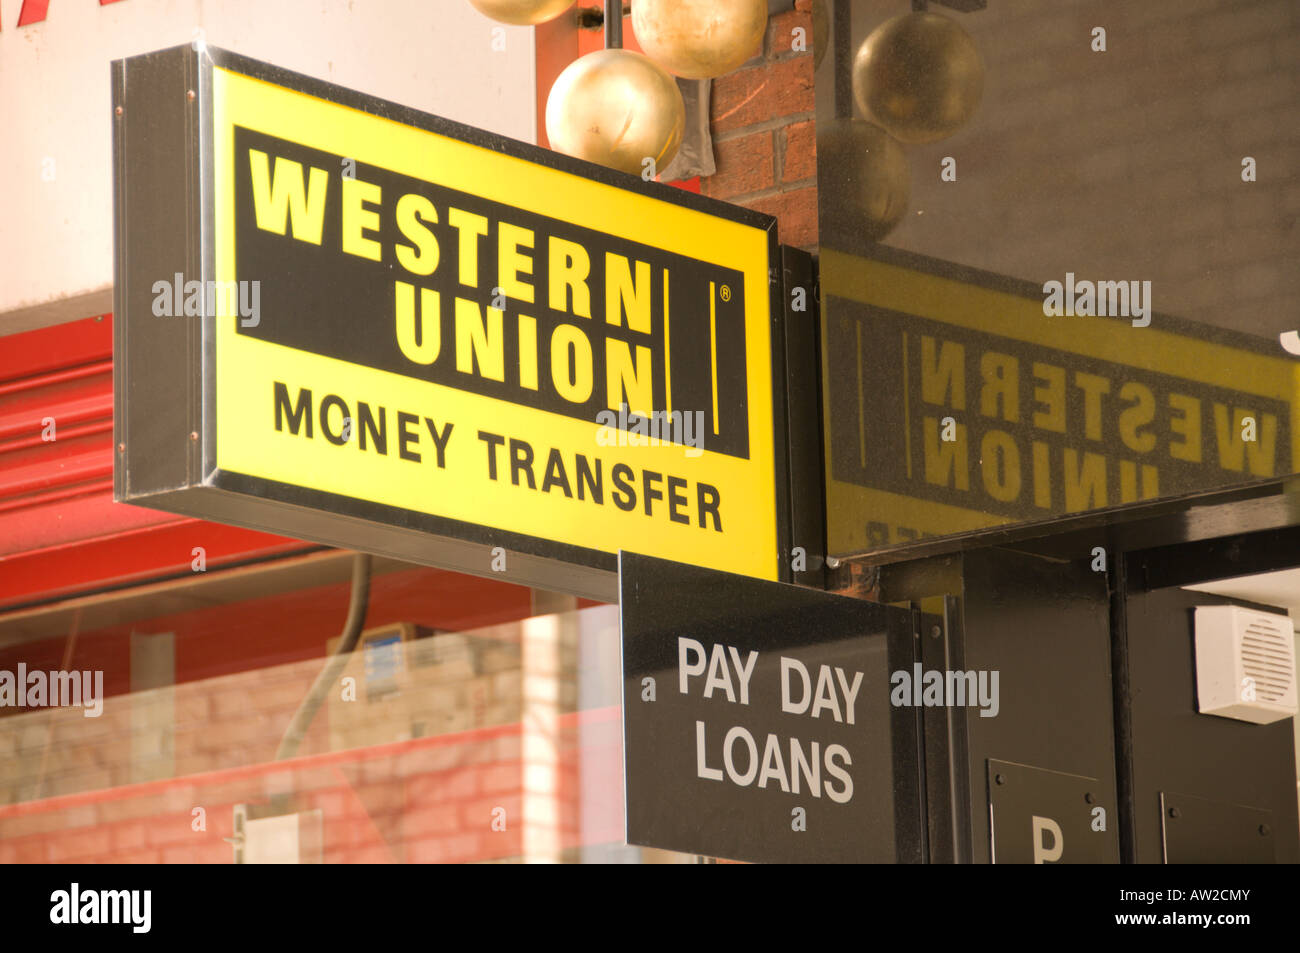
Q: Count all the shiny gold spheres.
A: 3